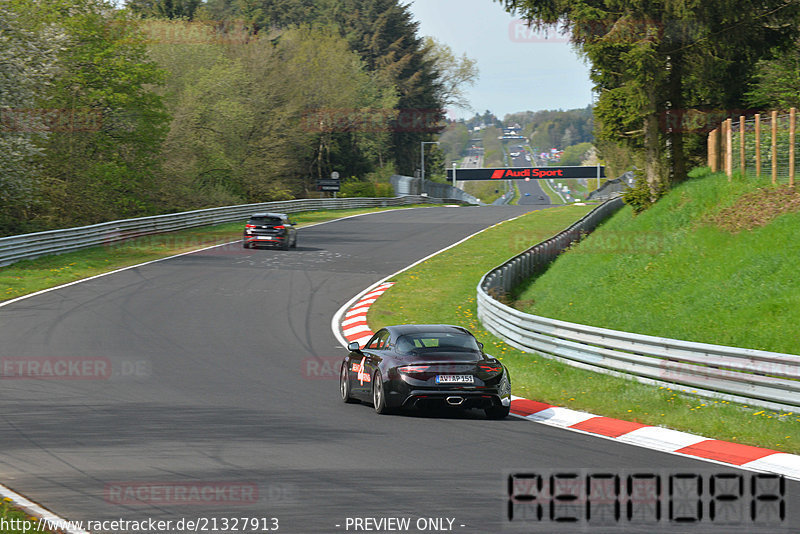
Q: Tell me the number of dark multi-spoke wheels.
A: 2